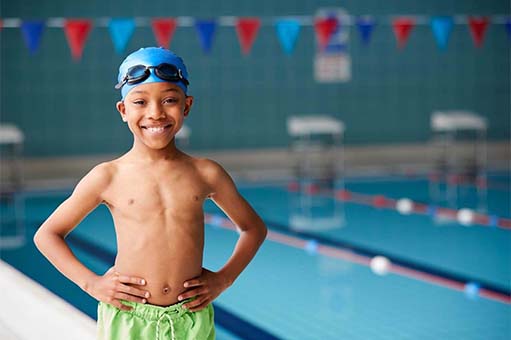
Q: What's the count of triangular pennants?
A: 12